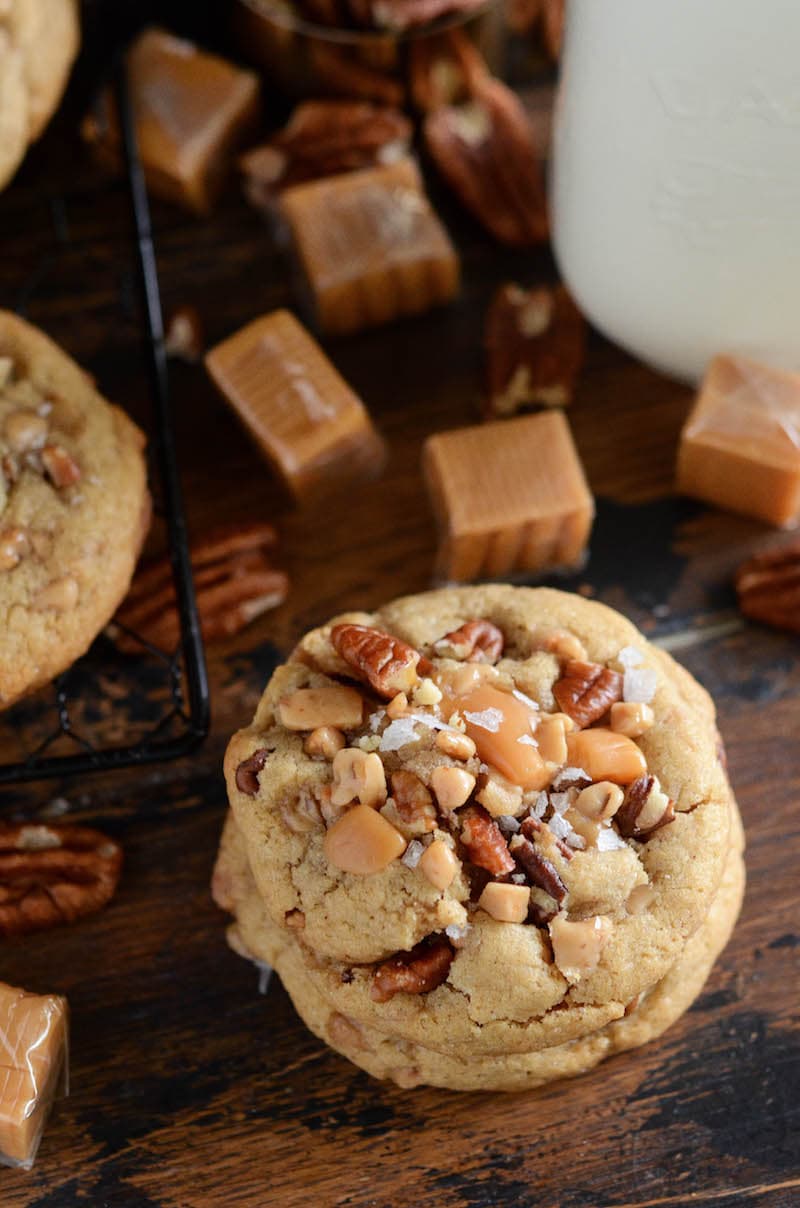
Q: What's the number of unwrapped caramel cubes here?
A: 0